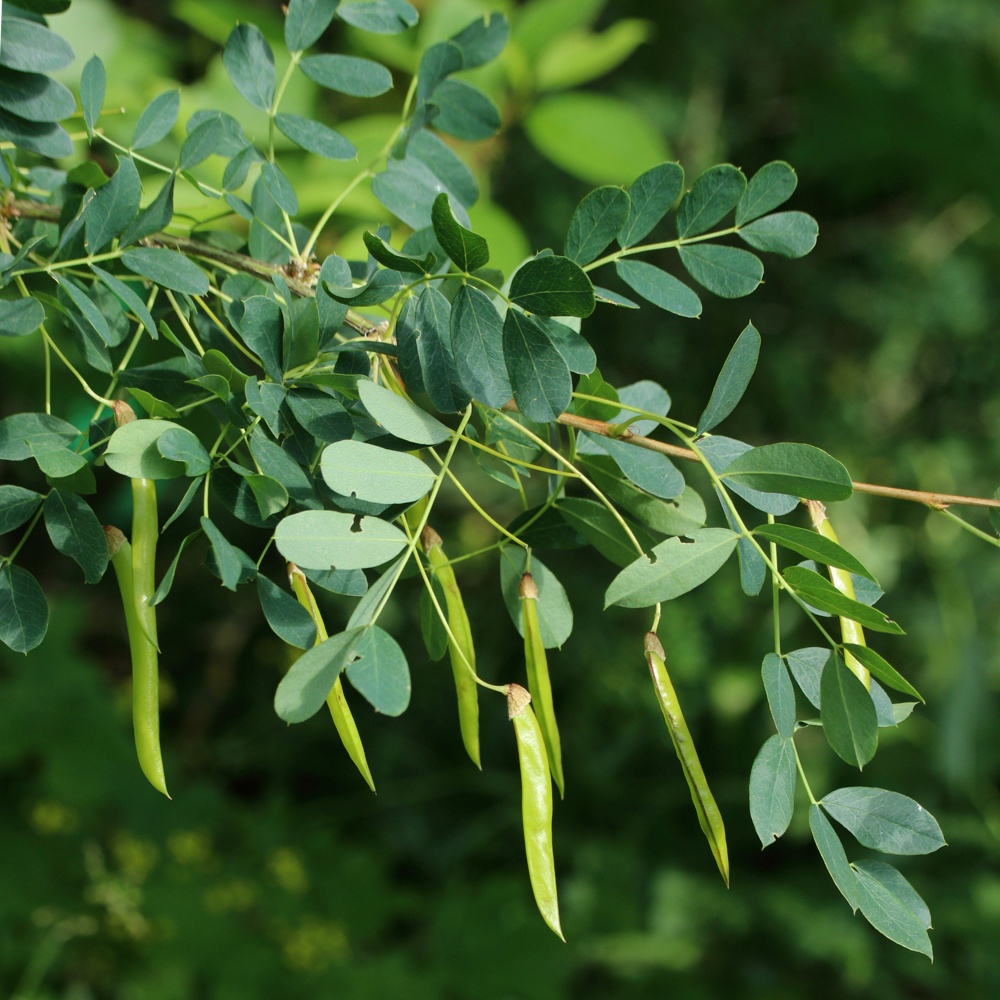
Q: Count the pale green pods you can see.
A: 8